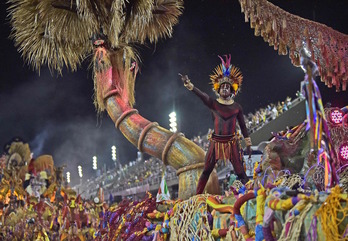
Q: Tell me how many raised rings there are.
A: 5